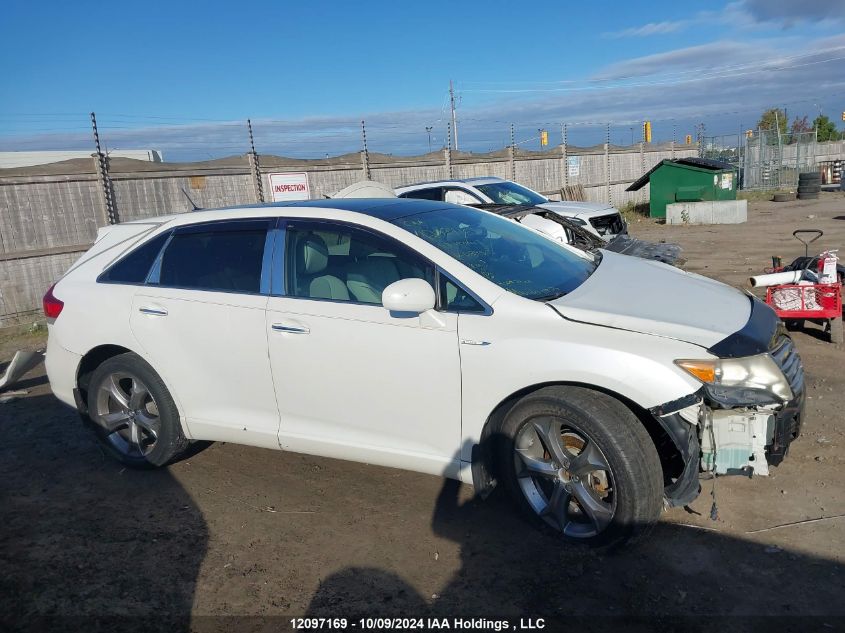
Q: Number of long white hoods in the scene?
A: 2